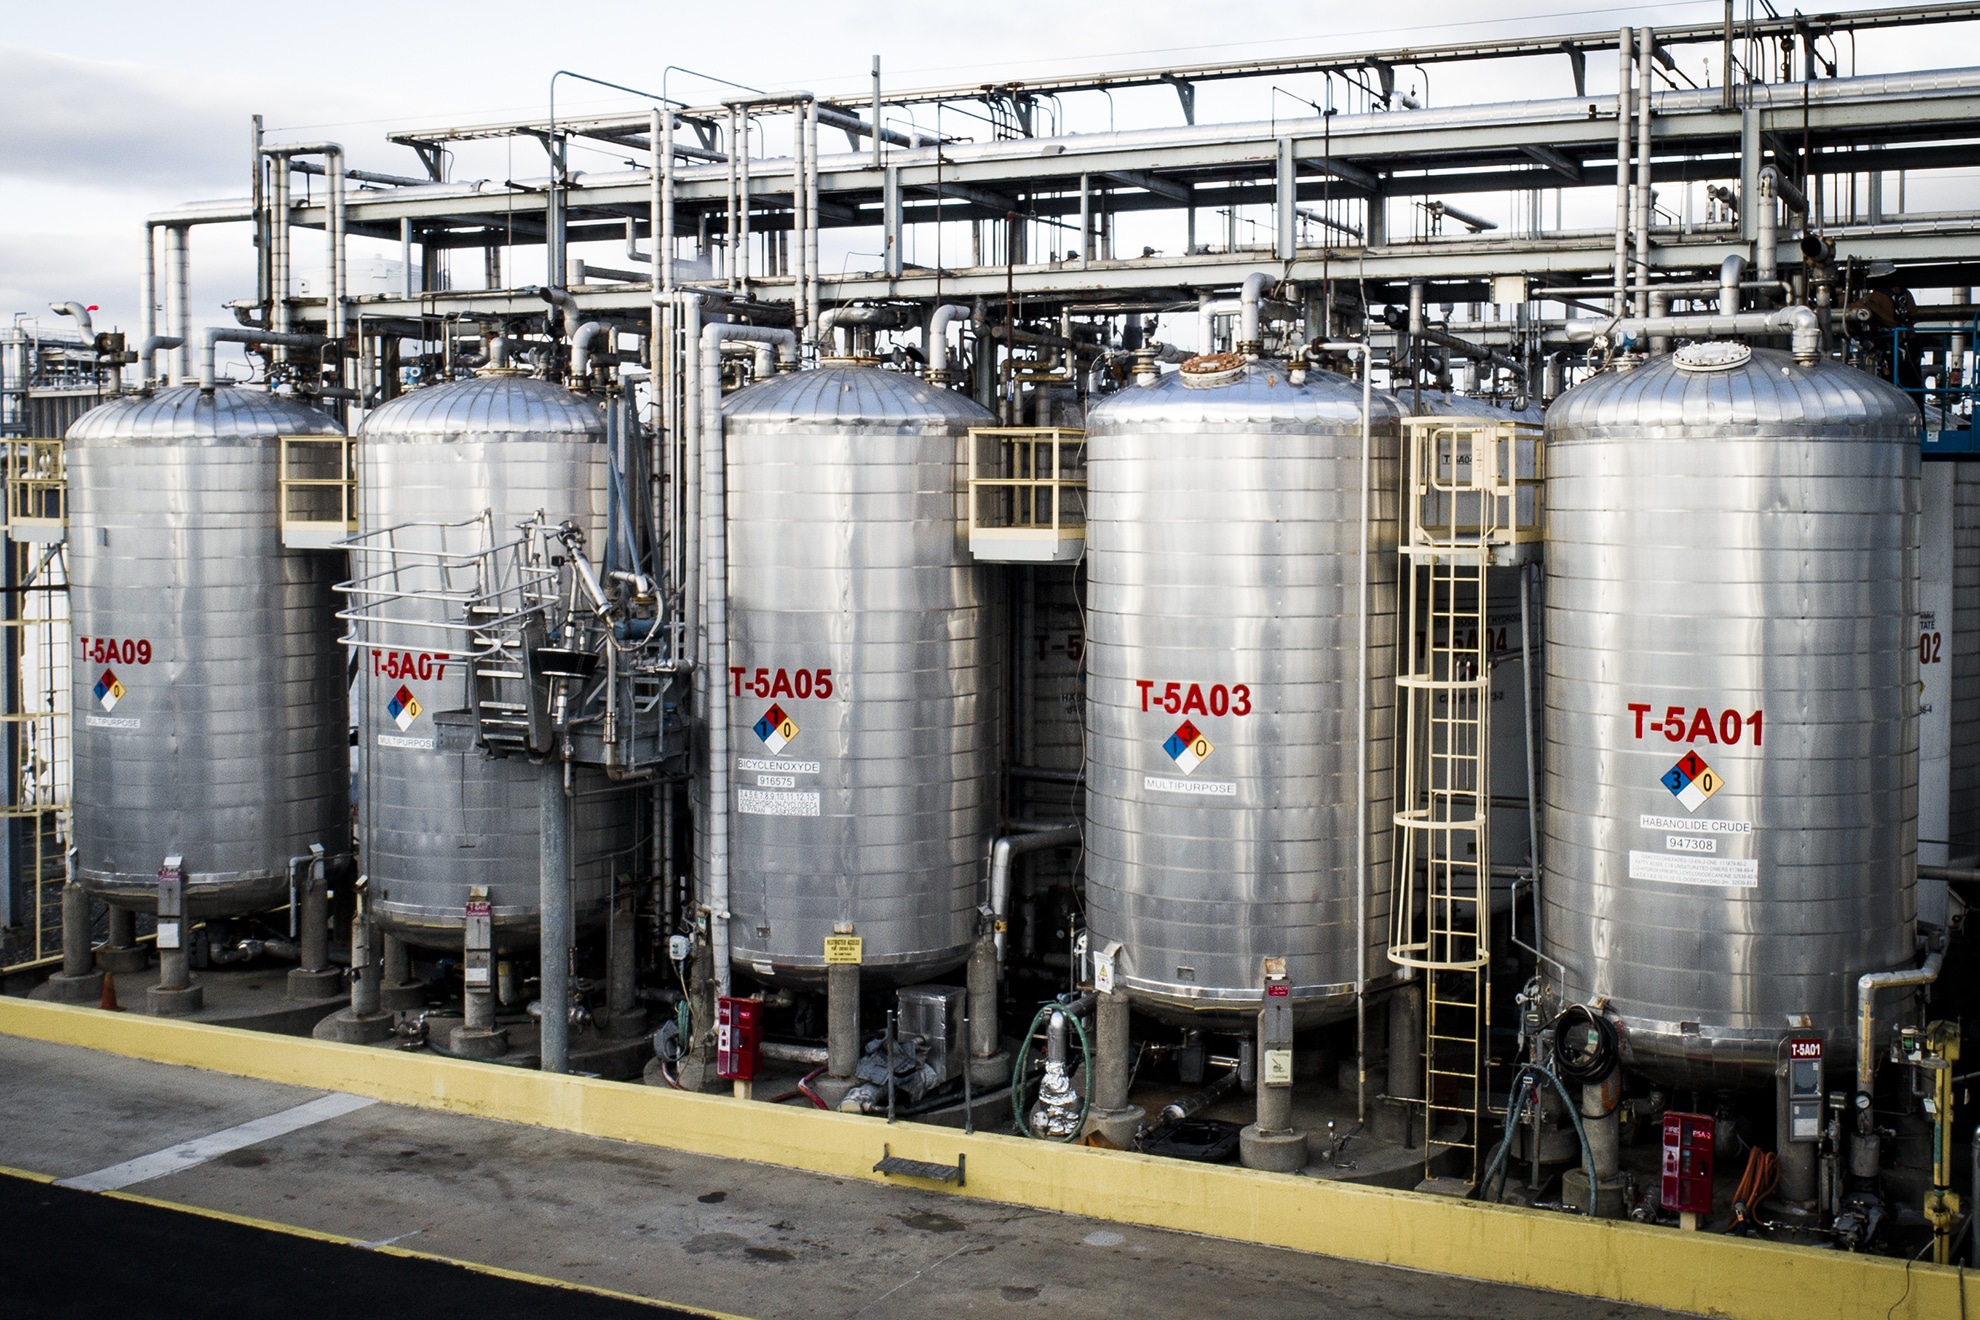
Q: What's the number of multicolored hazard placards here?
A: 5